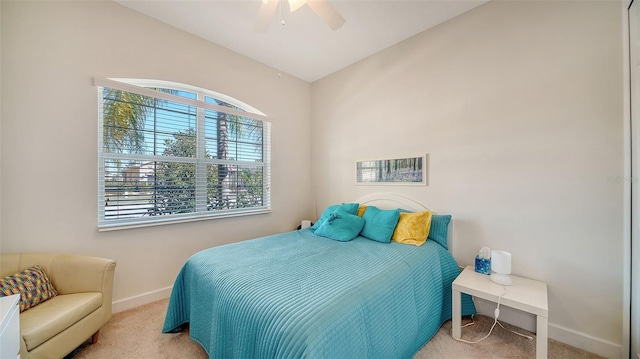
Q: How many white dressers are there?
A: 1